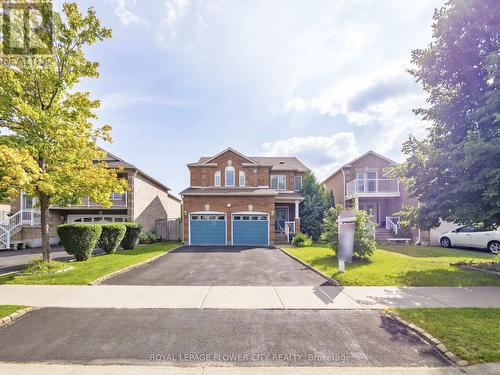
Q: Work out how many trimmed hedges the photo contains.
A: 3